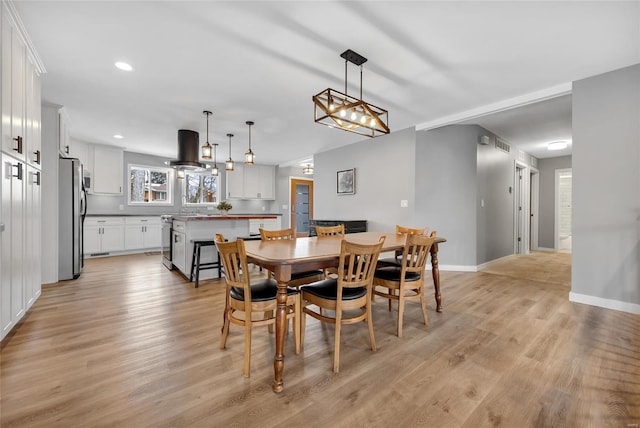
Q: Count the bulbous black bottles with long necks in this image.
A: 0